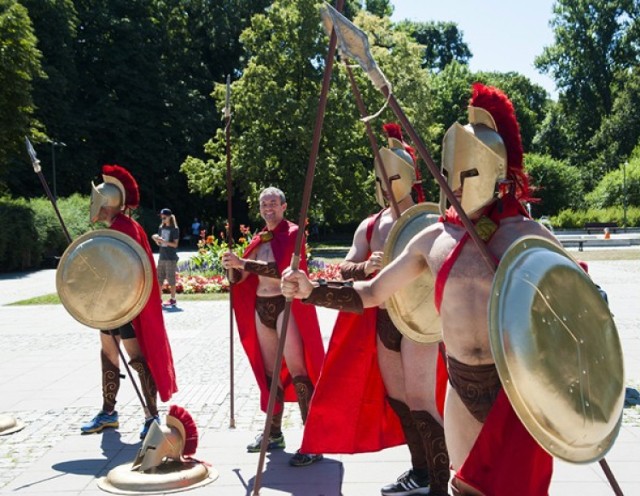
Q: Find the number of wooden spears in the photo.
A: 5